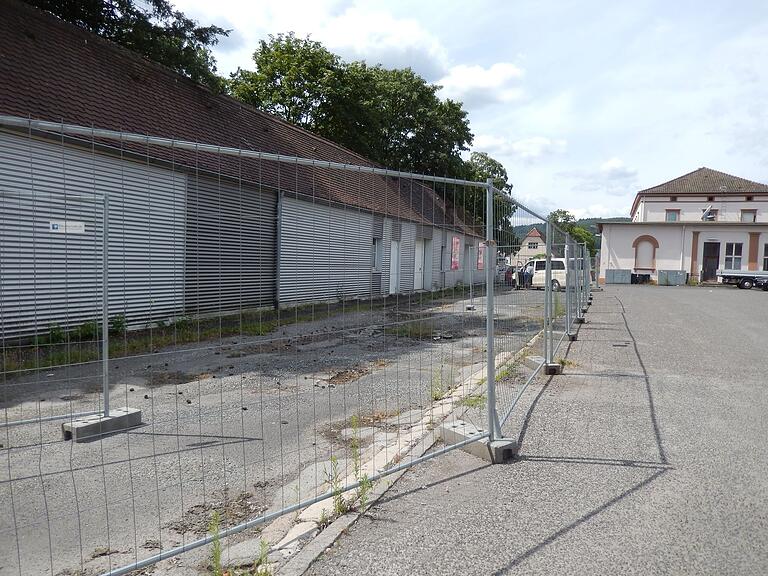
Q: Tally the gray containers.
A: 2